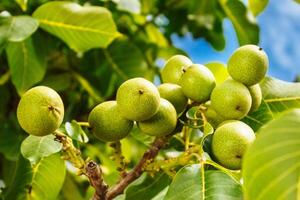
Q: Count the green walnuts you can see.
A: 12